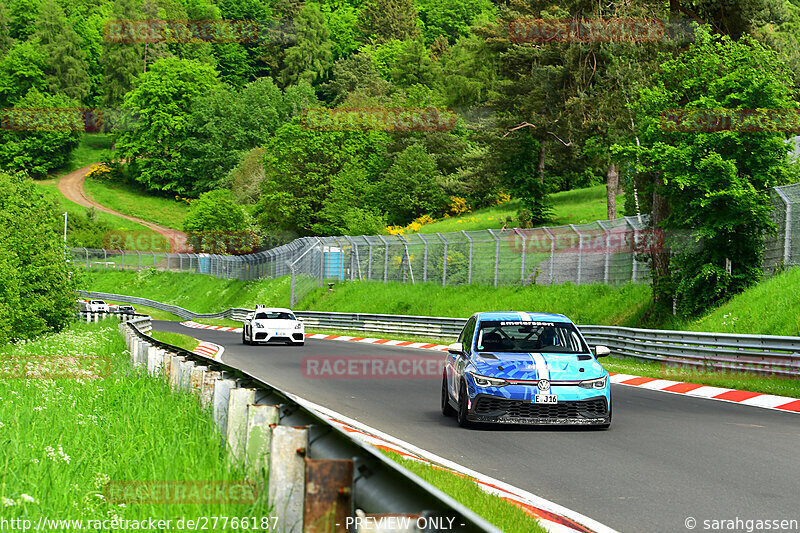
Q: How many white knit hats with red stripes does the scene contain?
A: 0